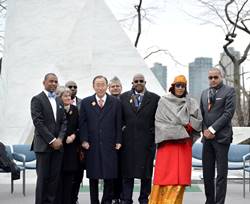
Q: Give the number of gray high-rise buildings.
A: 3